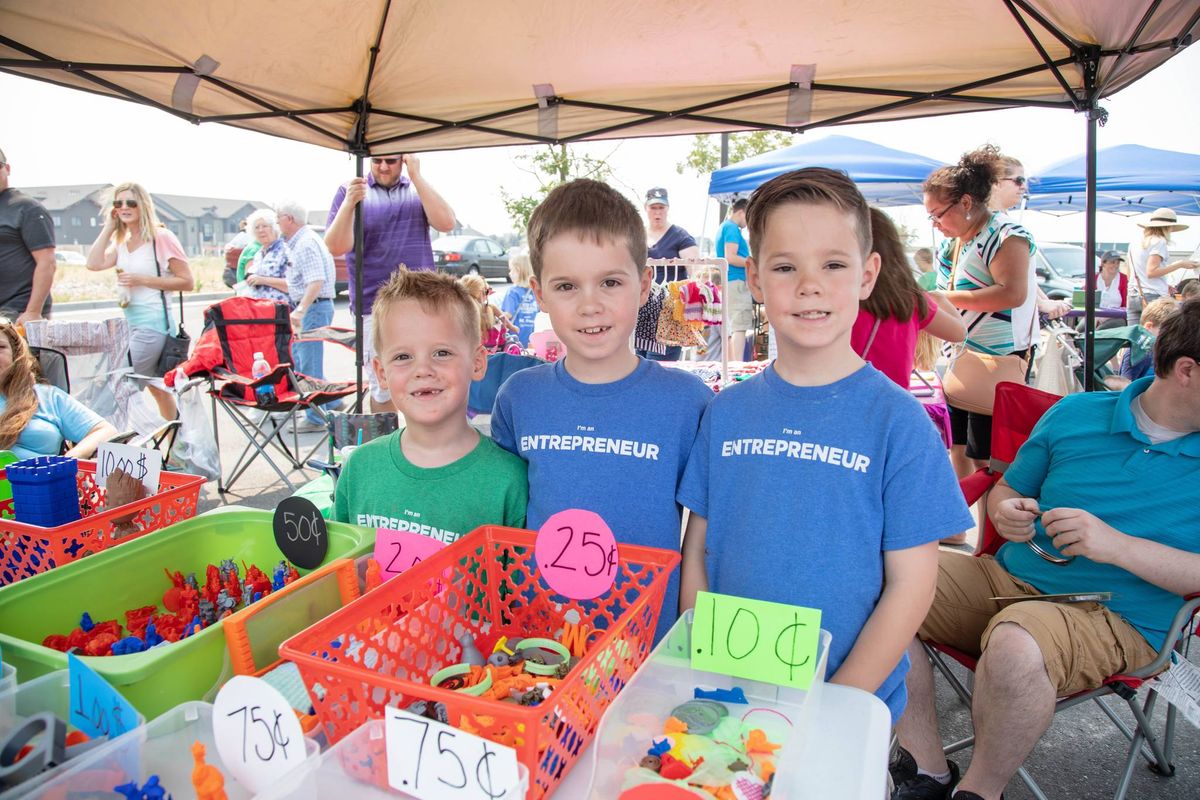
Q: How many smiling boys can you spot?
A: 3